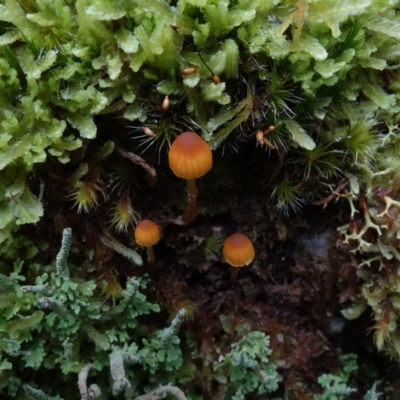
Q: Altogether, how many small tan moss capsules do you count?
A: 7